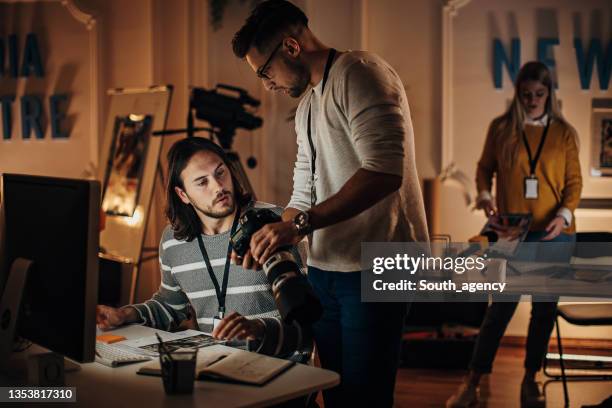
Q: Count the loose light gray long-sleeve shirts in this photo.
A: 1